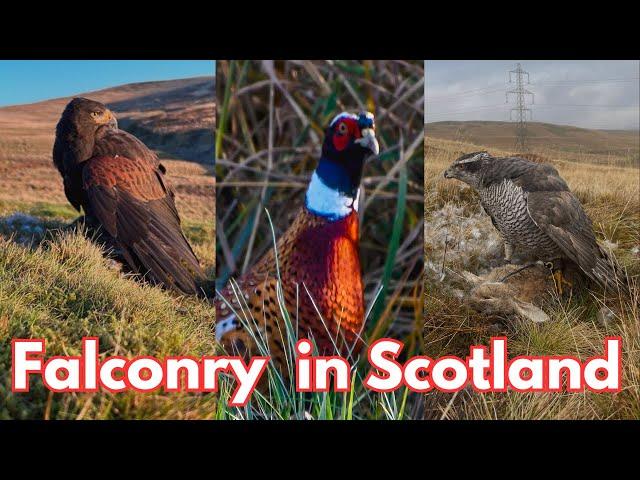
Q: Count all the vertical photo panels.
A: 3